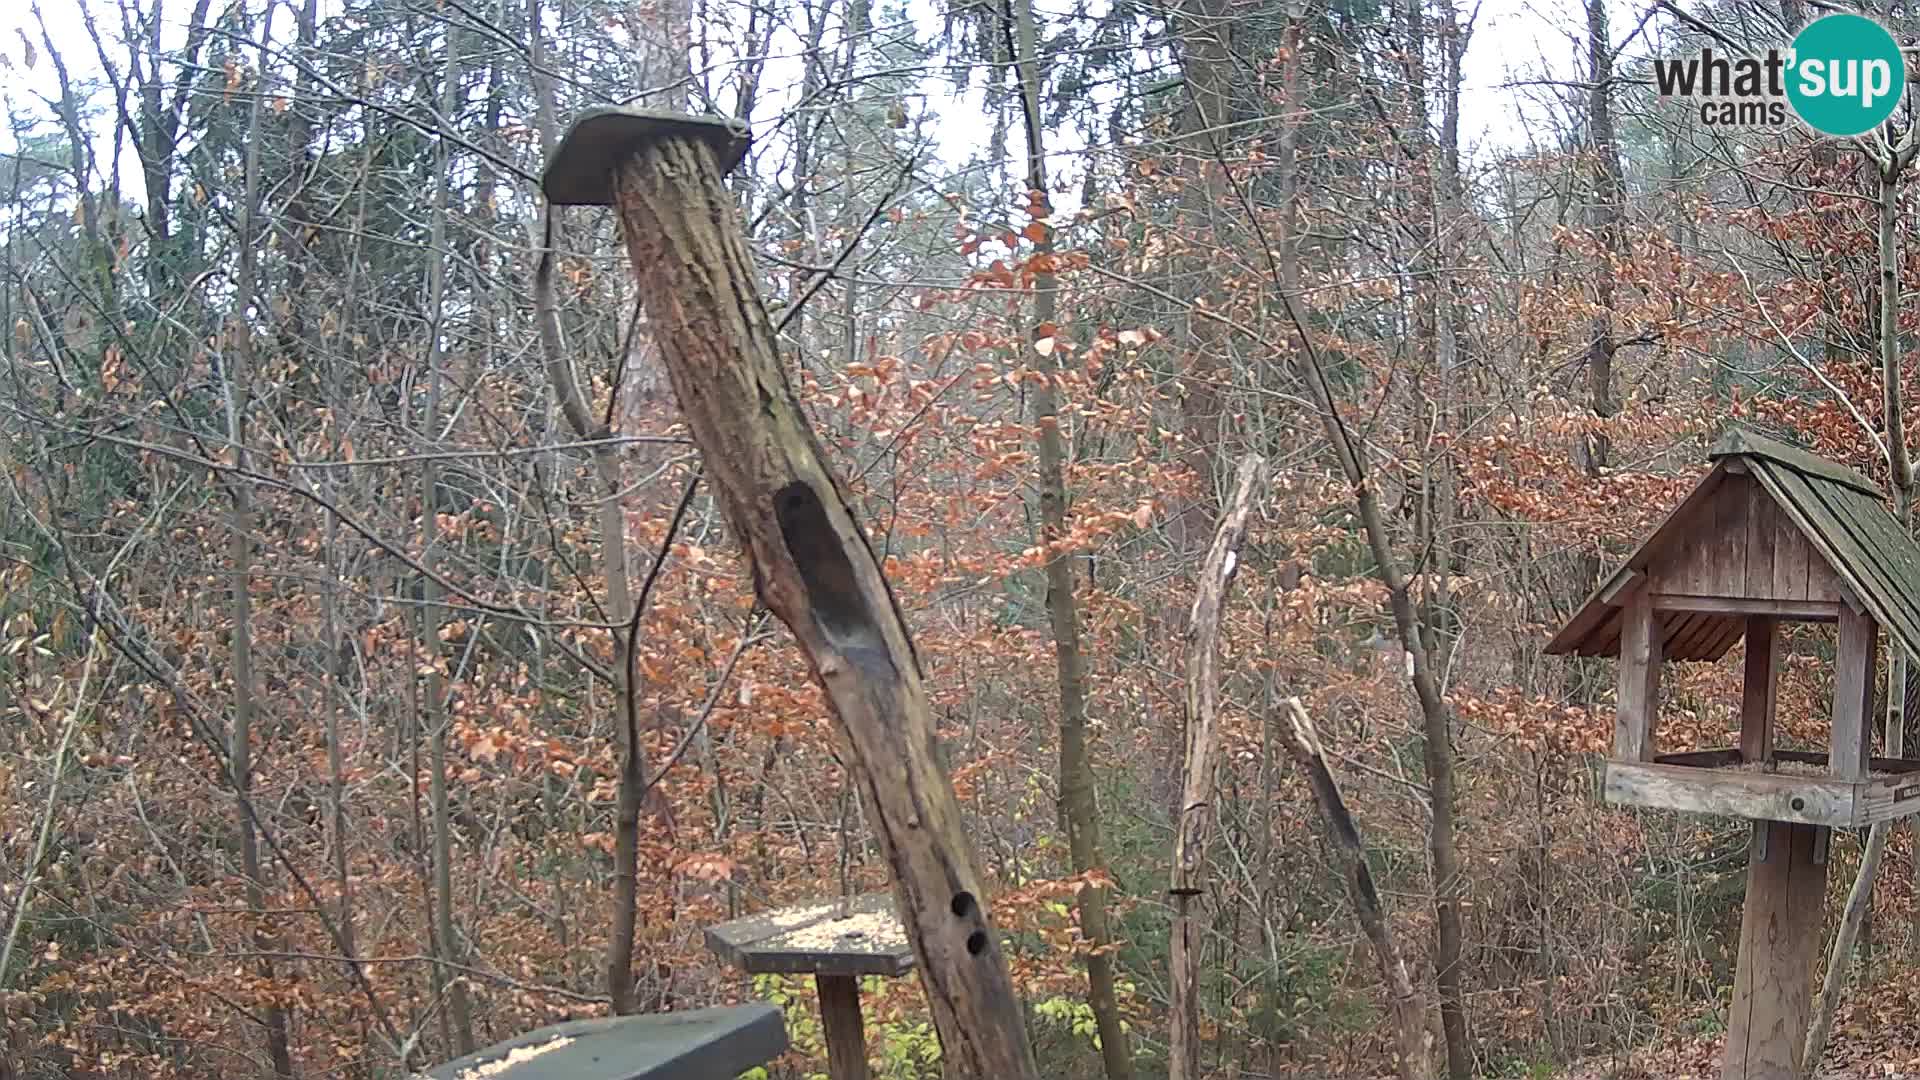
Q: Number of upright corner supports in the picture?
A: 3